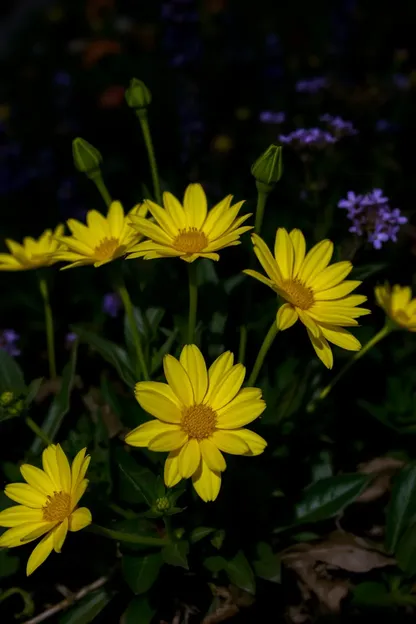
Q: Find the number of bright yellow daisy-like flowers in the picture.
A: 7